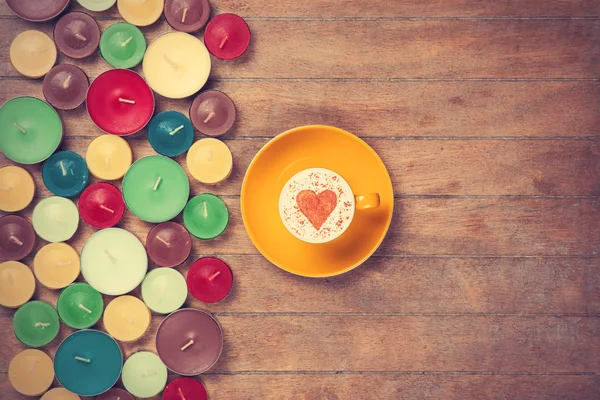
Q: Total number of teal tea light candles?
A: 3